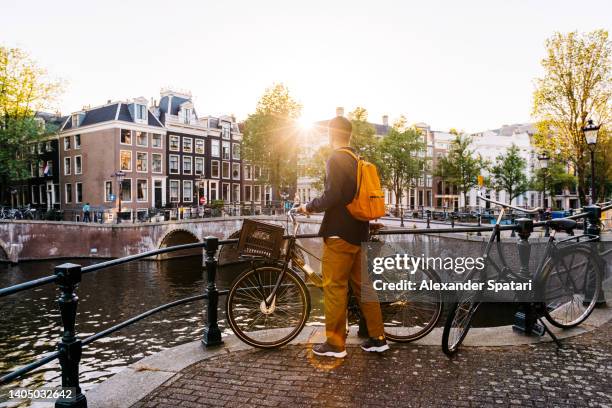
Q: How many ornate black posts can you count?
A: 4